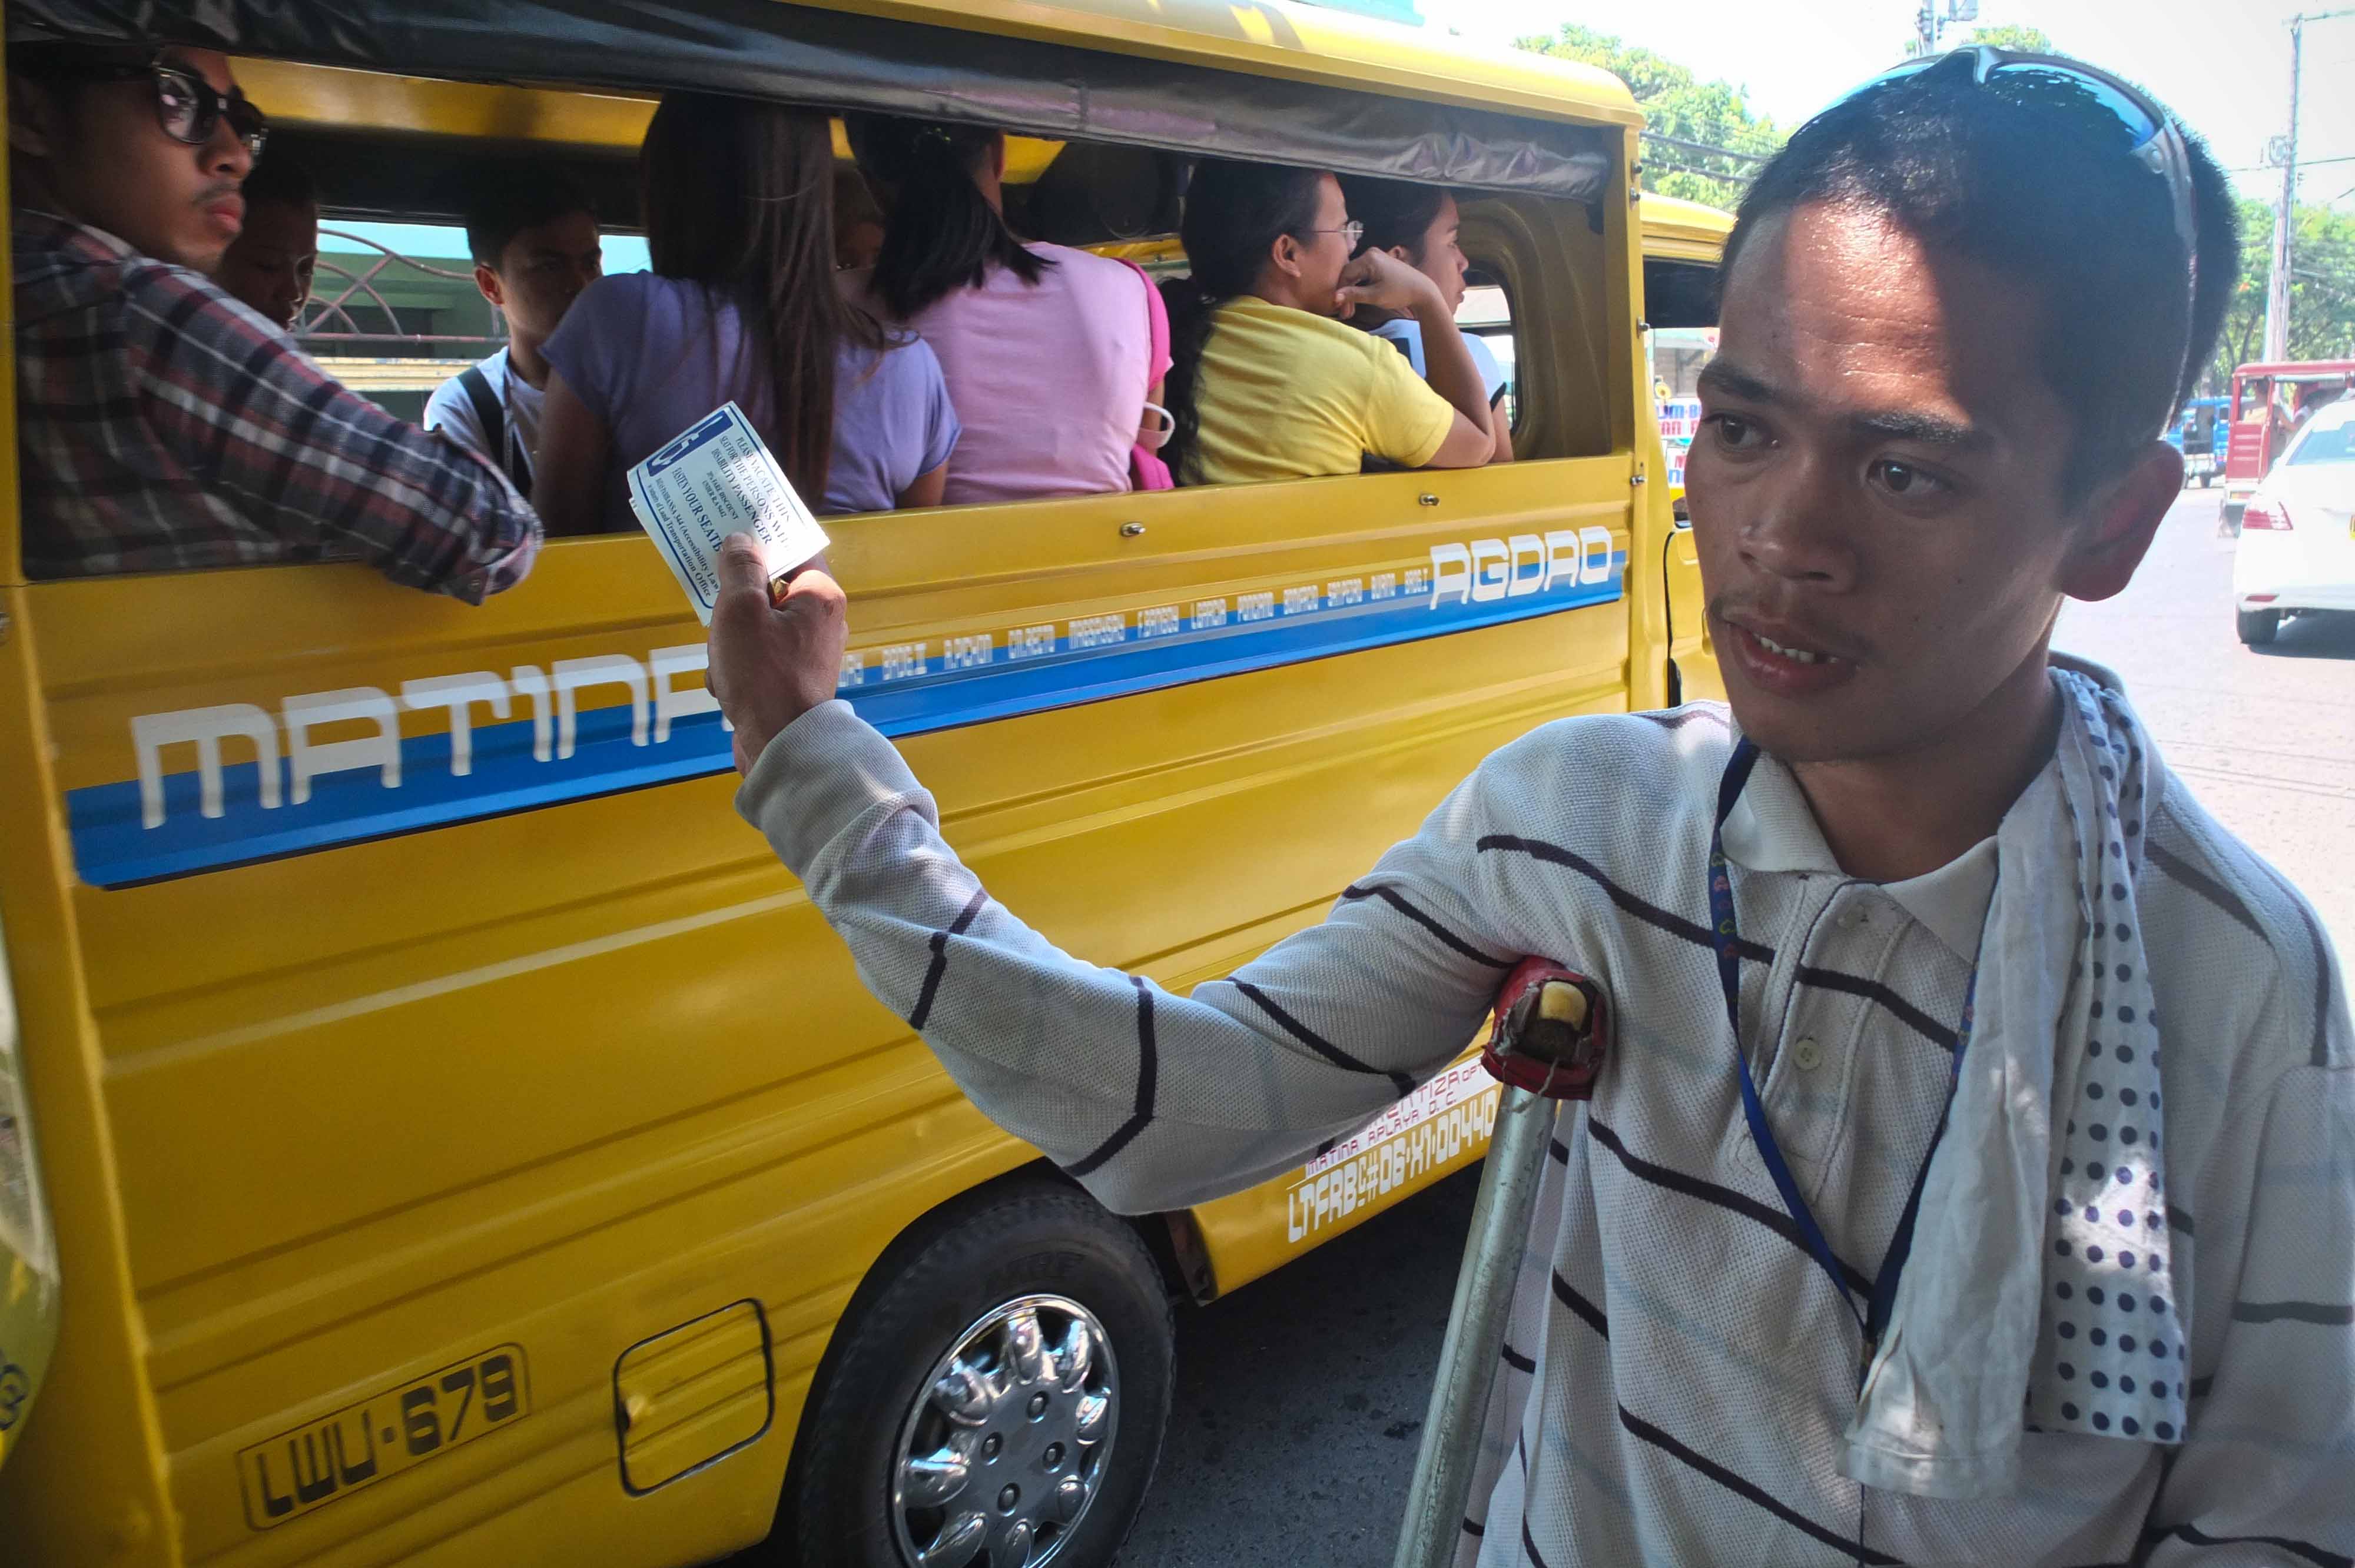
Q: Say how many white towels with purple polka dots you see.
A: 1